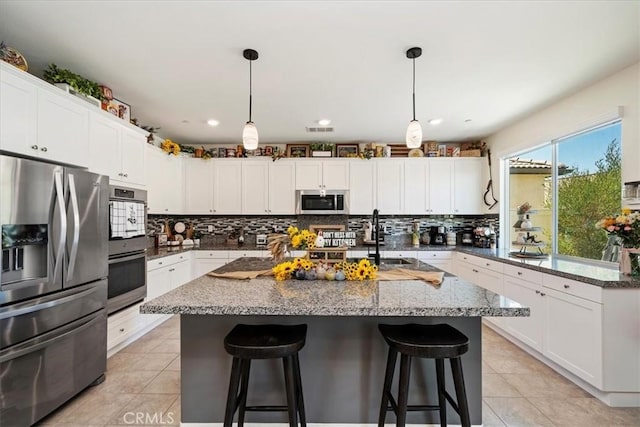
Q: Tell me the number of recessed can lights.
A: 3